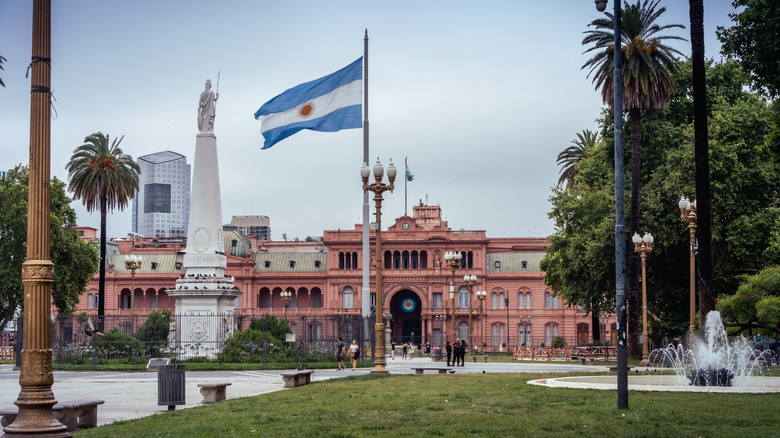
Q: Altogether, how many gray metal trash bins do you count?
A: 1